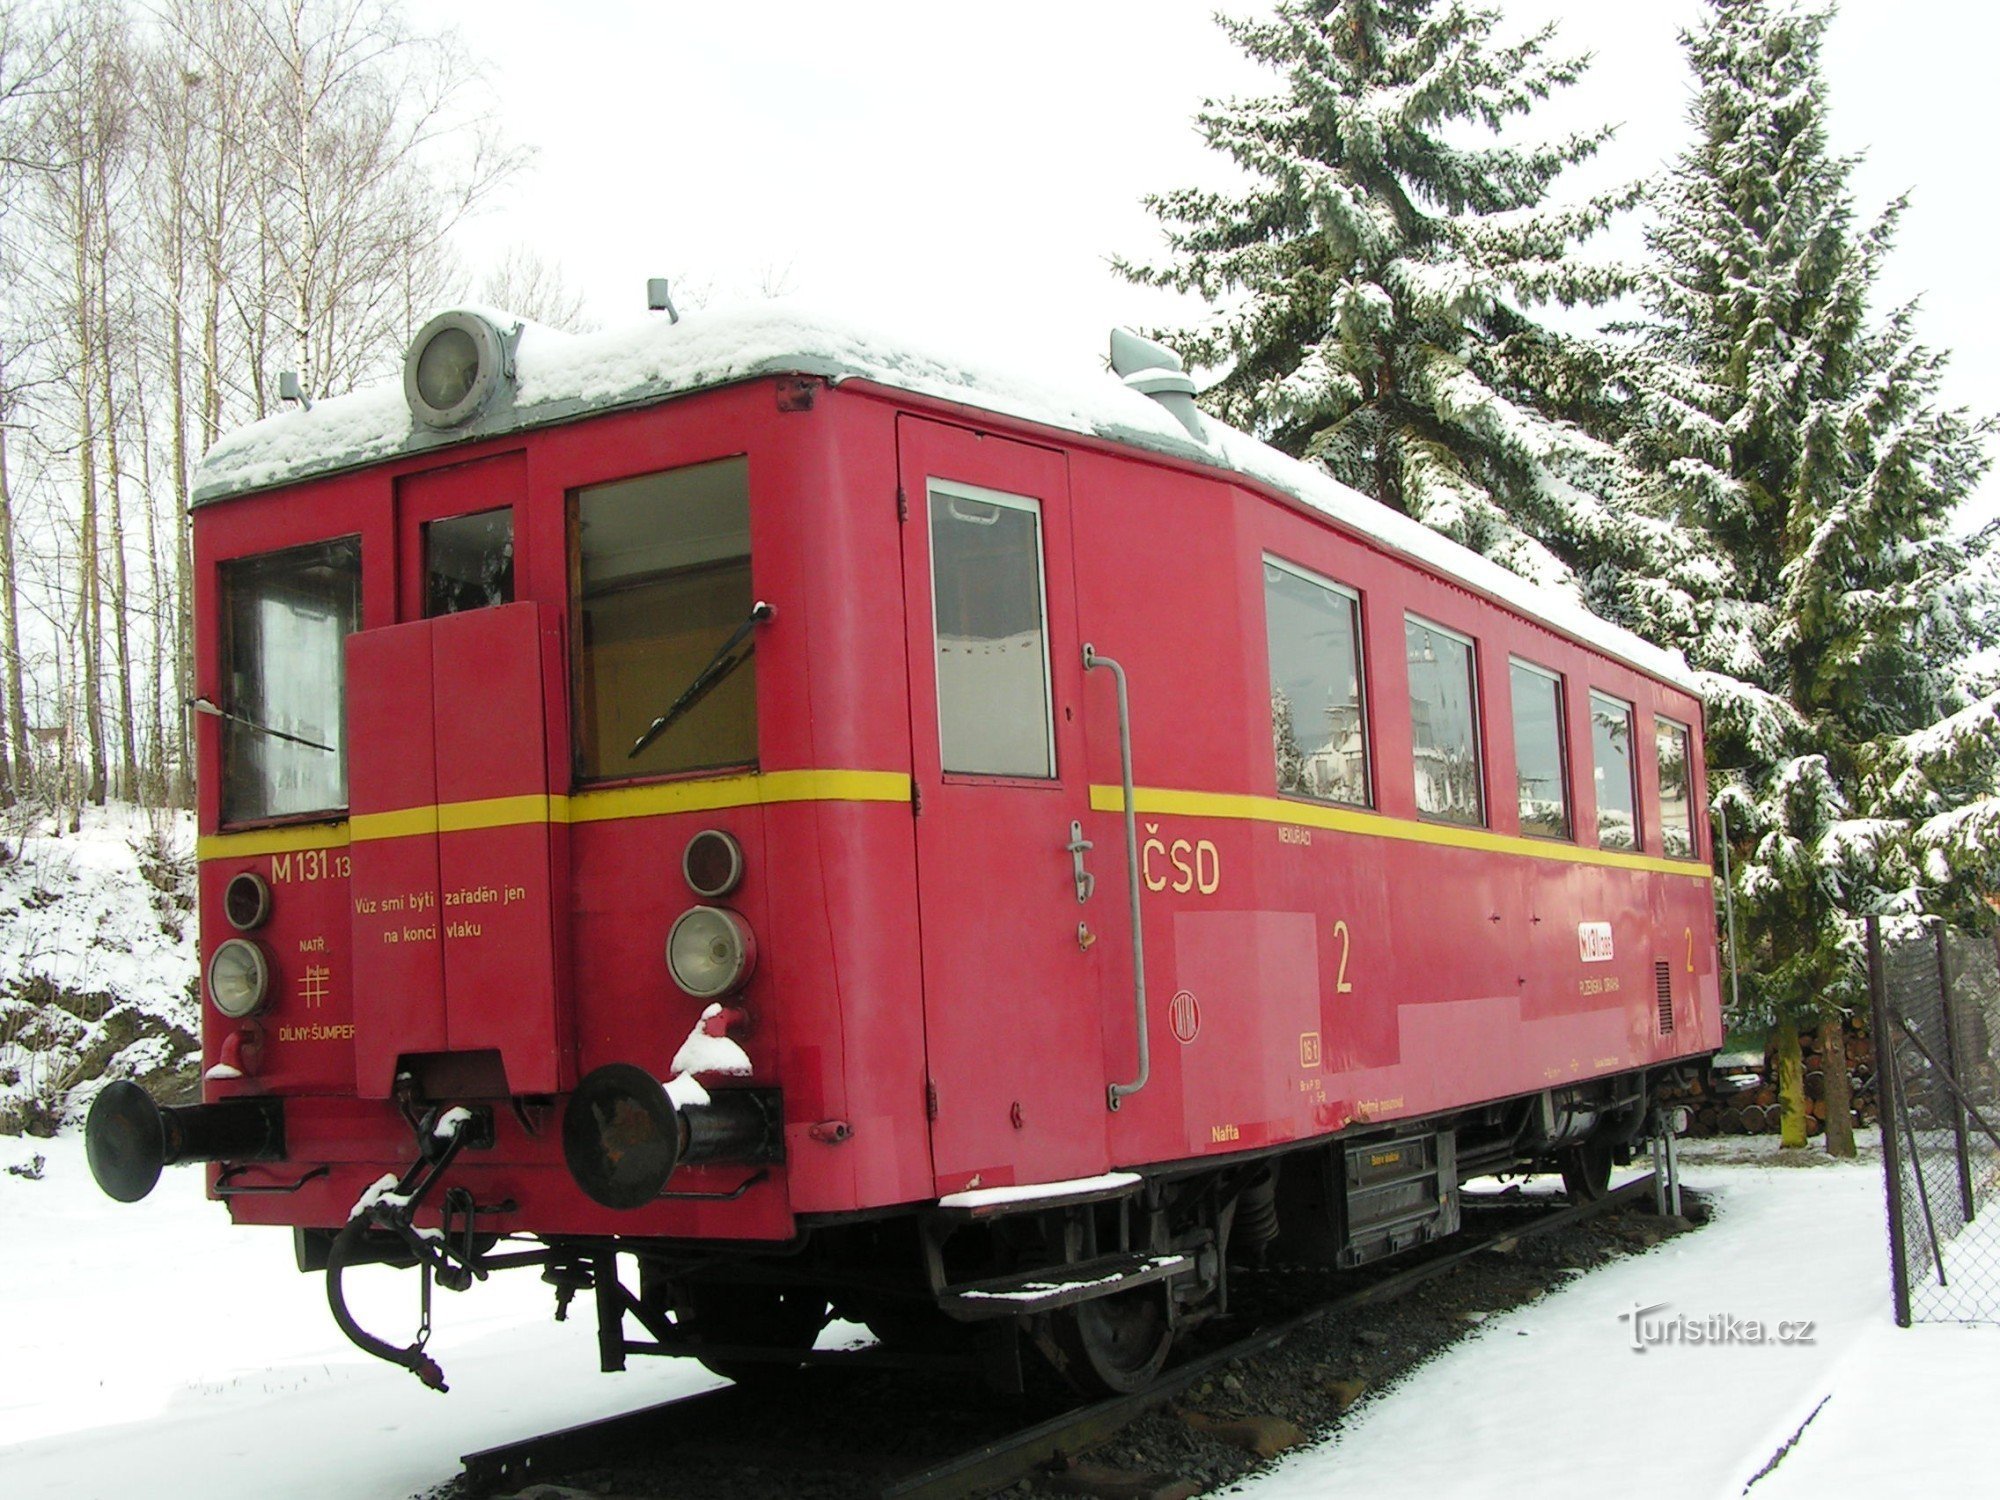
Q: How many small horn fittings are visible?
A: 2